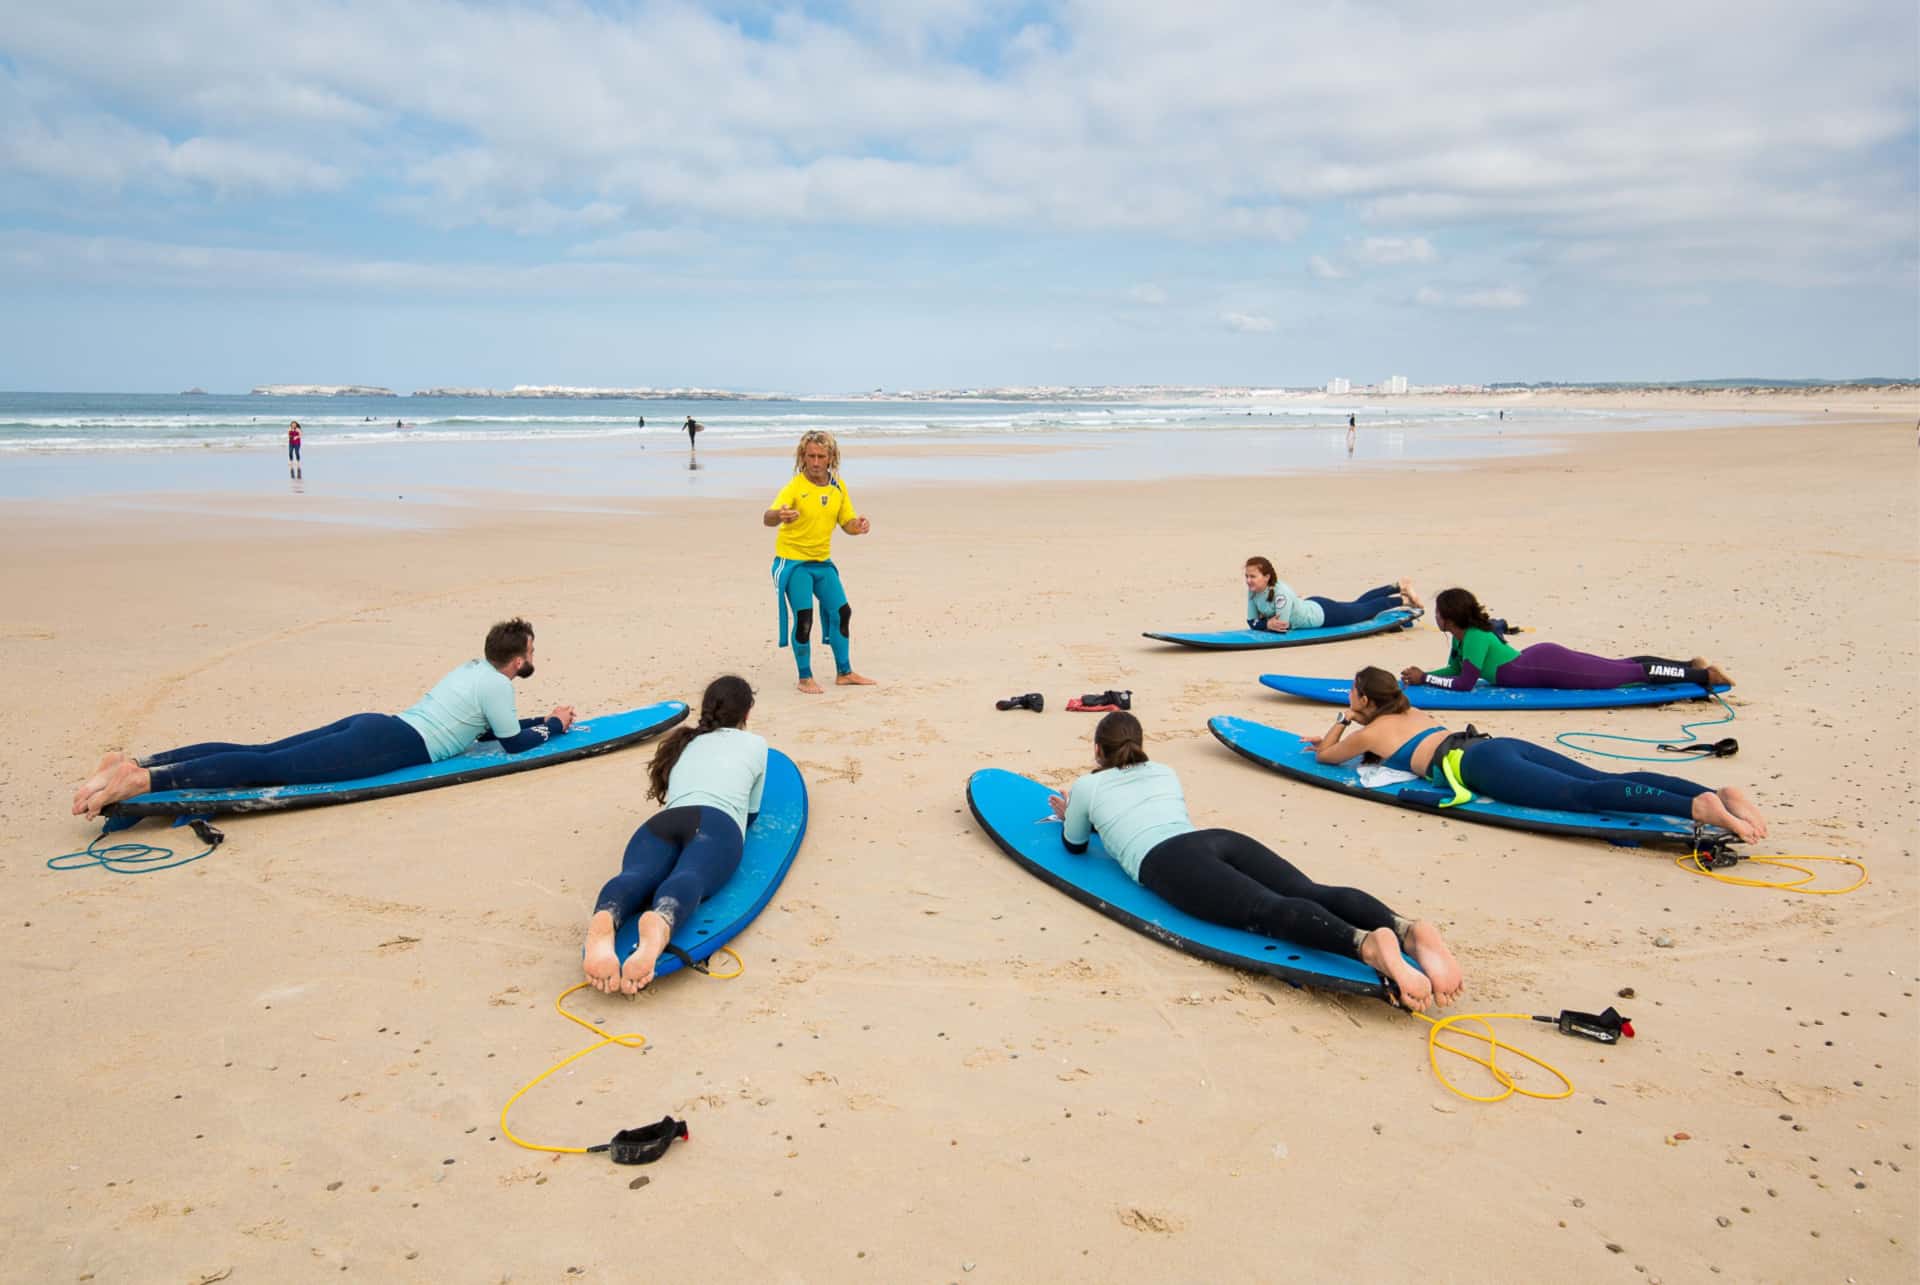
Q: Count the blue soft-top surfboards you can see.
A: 6